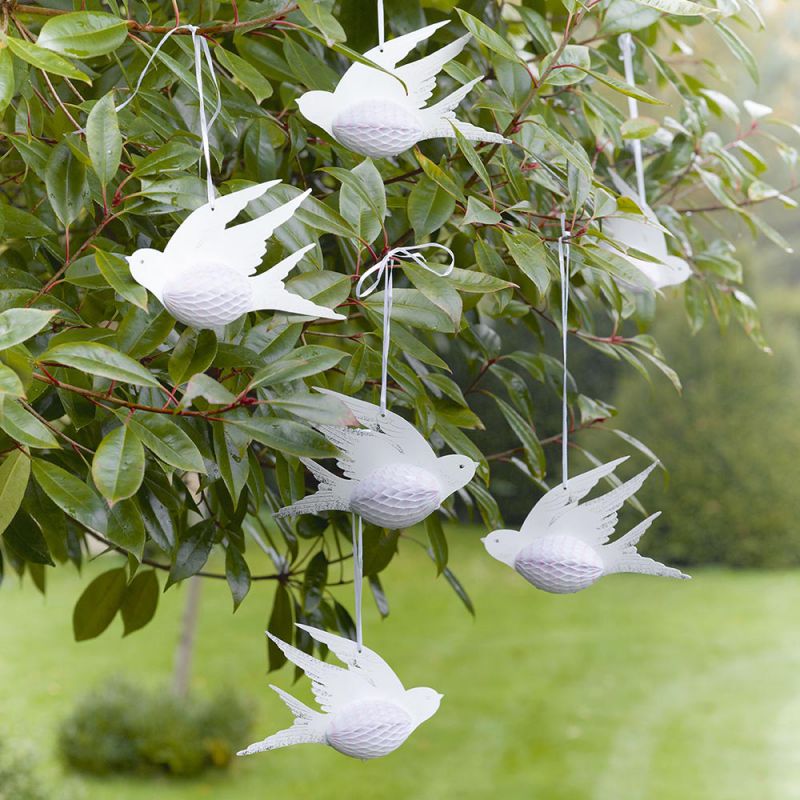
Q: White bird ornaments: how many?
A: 6